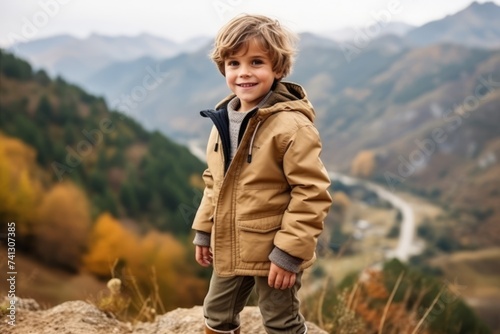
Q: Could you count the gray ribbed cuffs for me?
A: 2